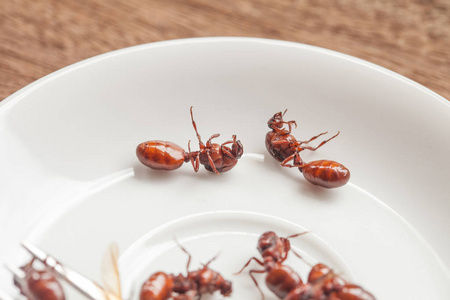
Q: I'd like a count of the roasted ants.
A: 6